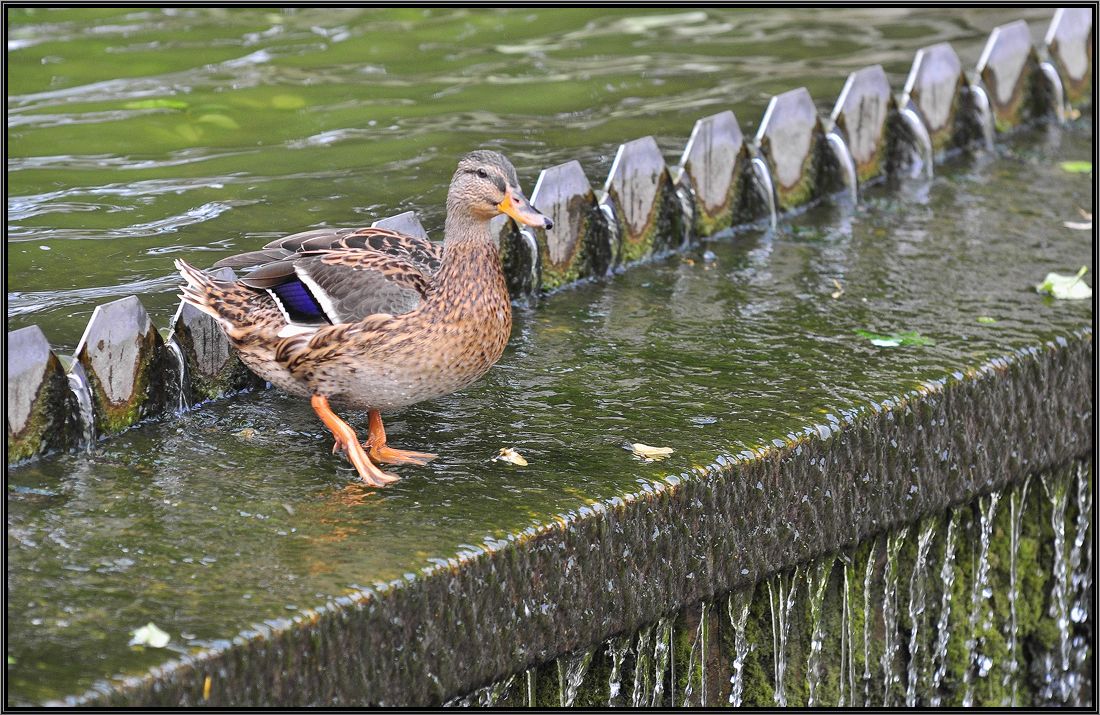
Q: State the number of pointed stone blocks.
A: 13